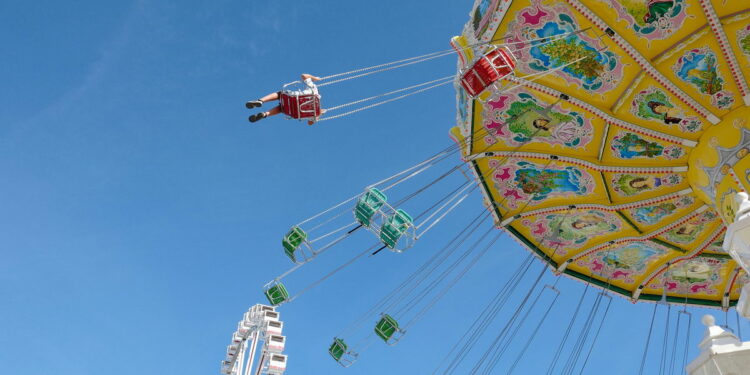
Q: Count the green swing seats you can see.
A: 6